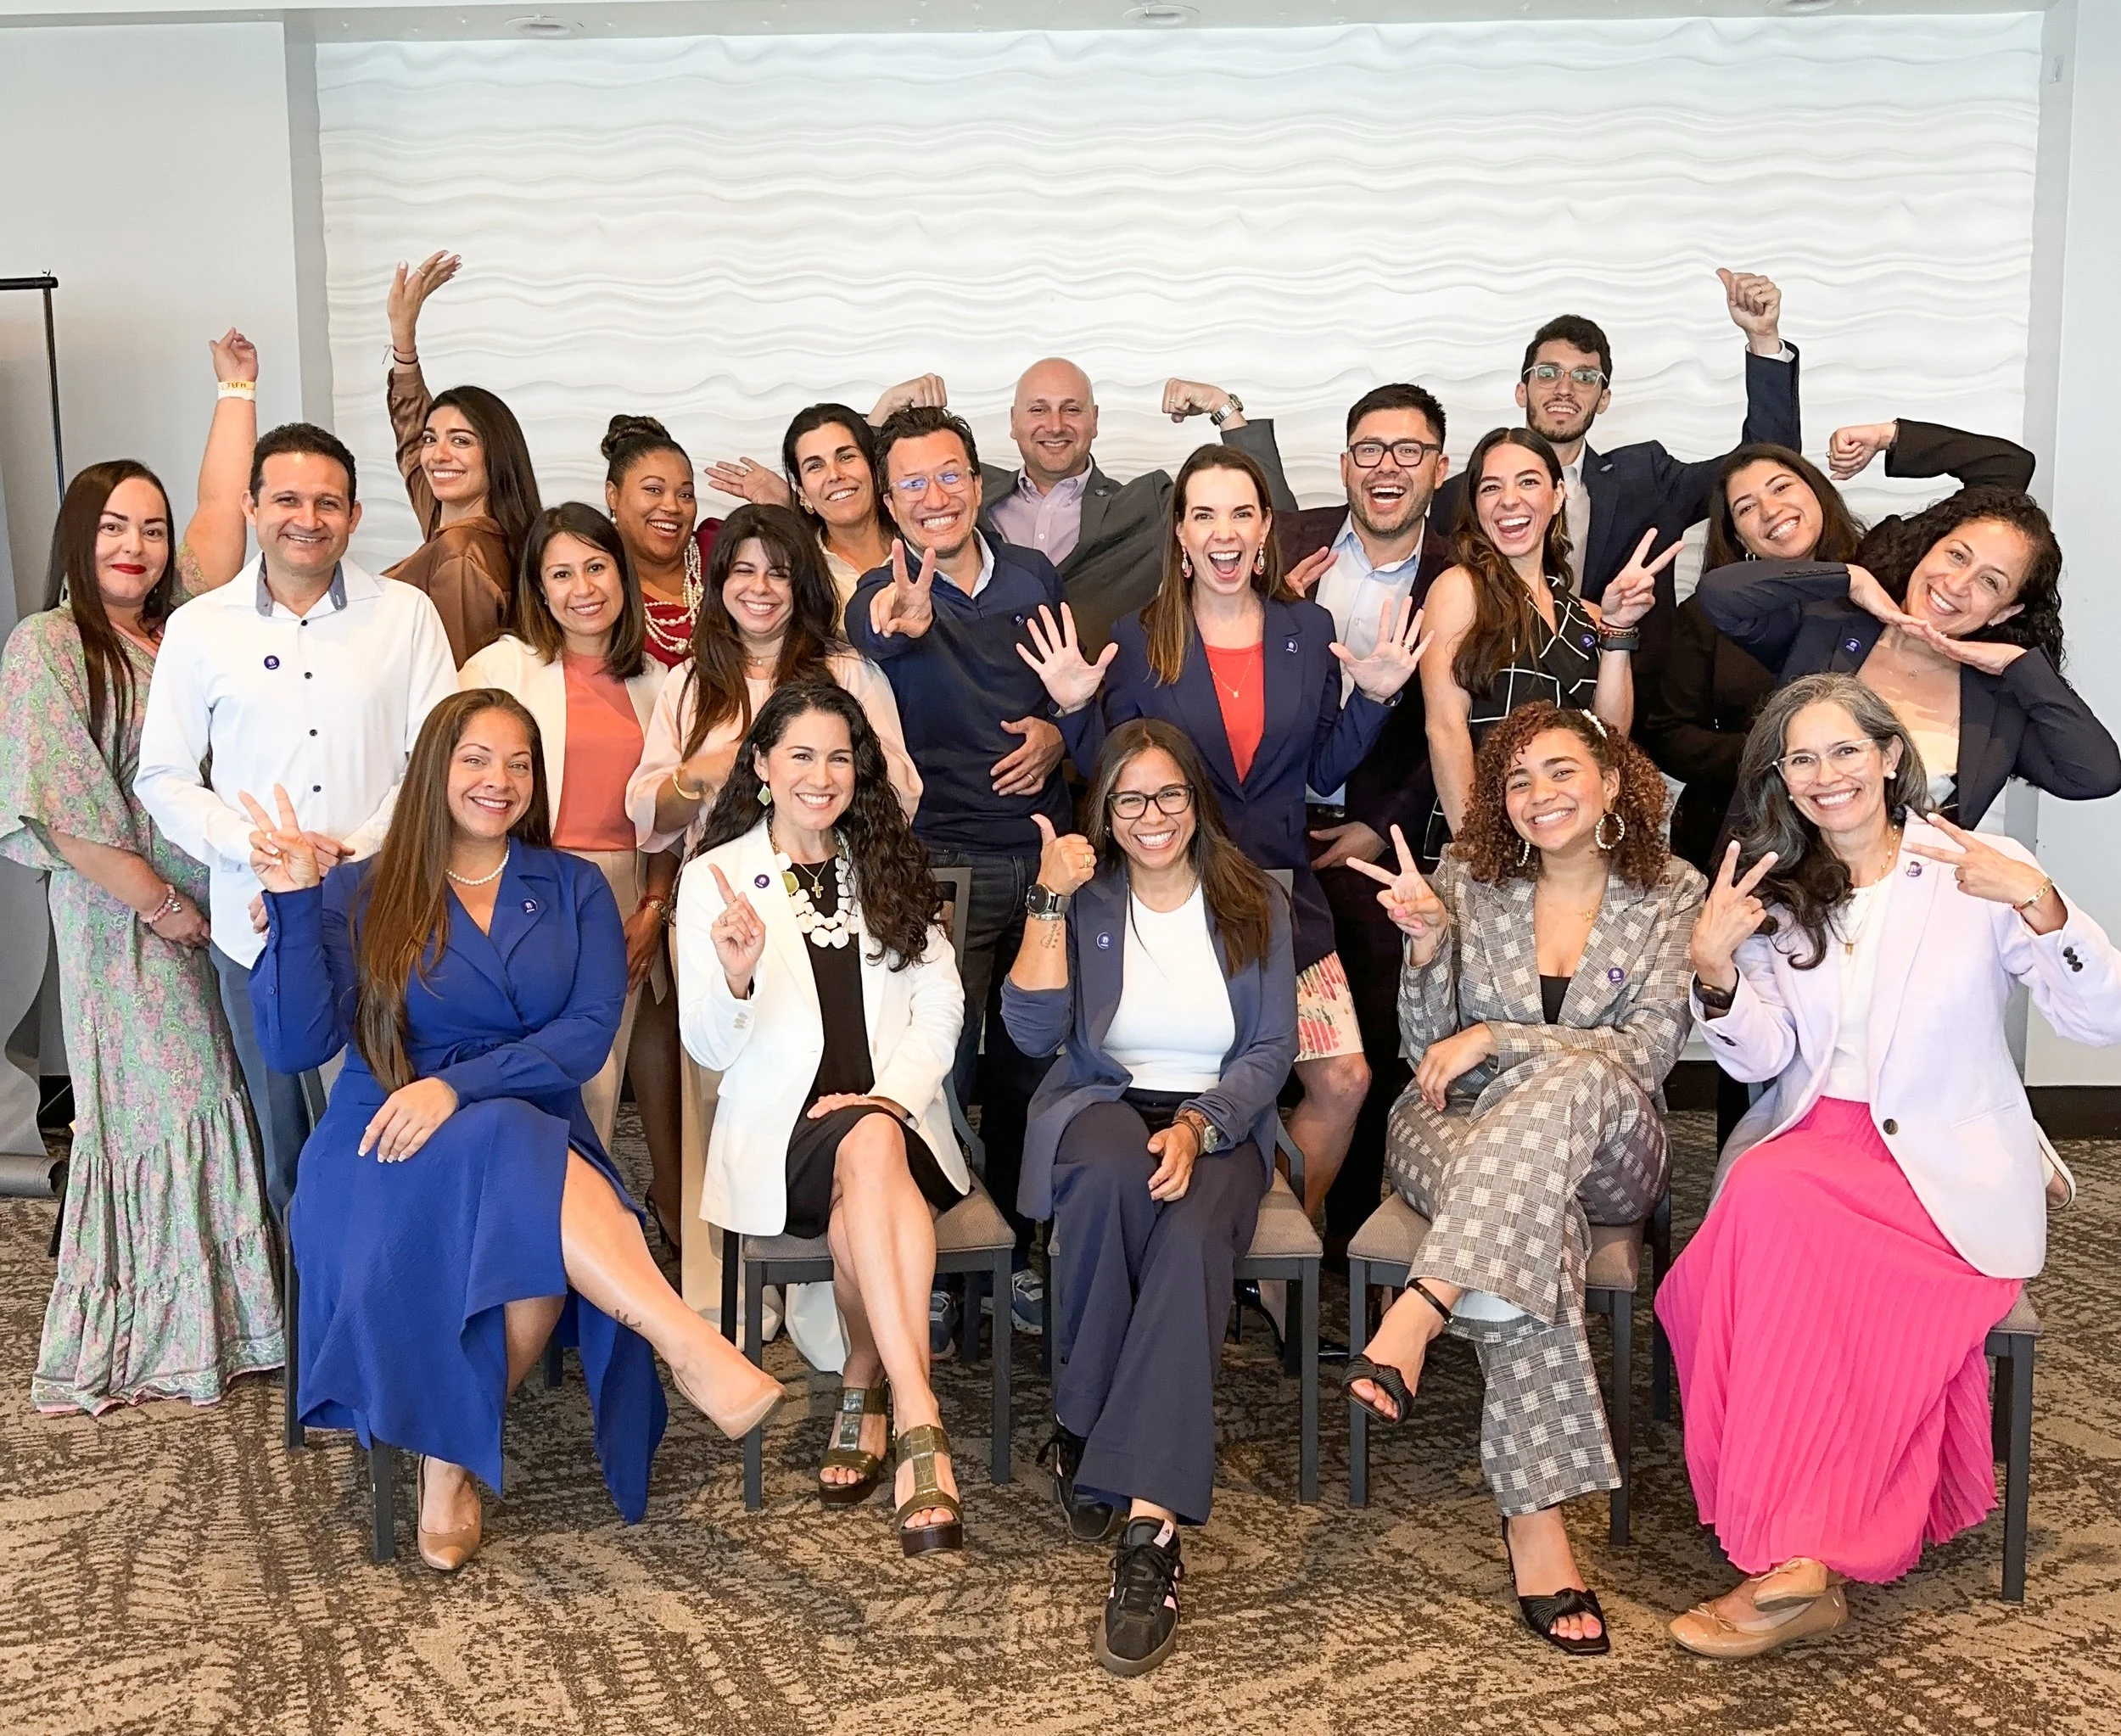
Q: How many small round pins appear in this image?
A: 12